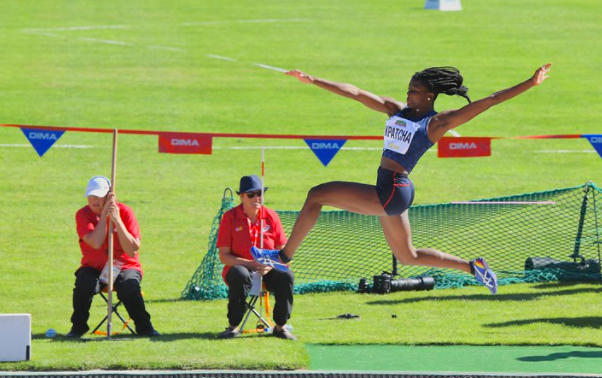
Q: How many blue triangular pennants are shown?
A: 3